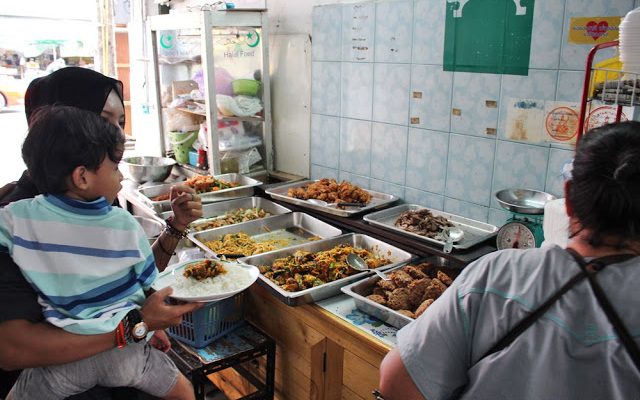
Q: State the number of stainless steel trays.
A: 7